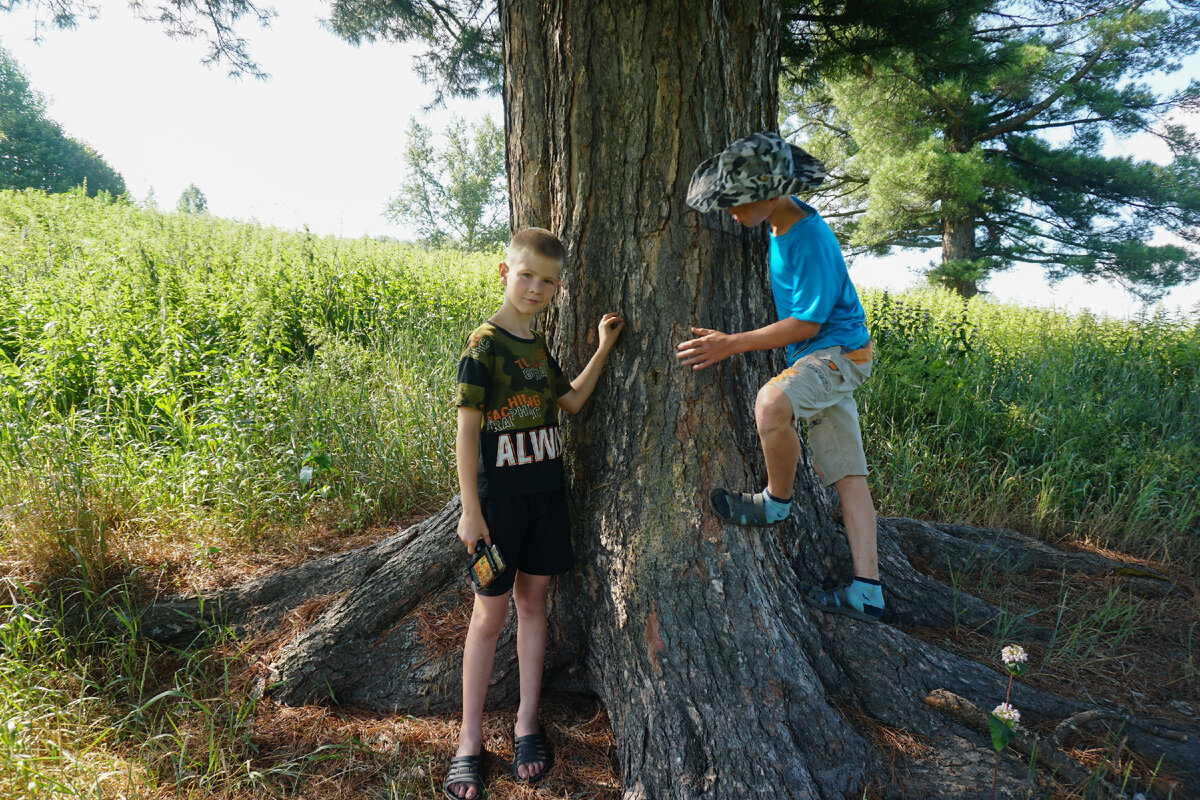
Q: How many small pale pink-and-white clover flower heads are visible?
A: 2